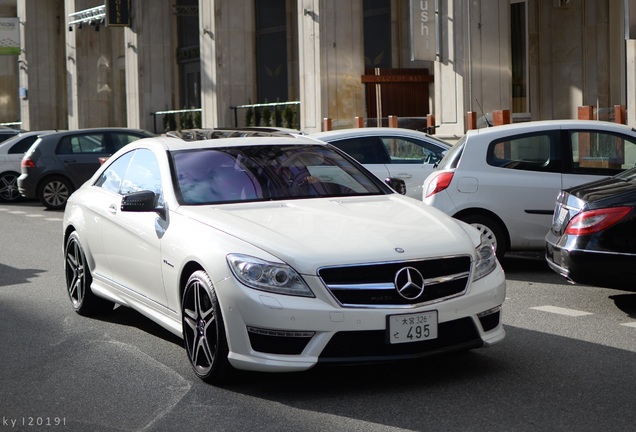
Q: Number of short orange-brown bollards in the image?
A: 8